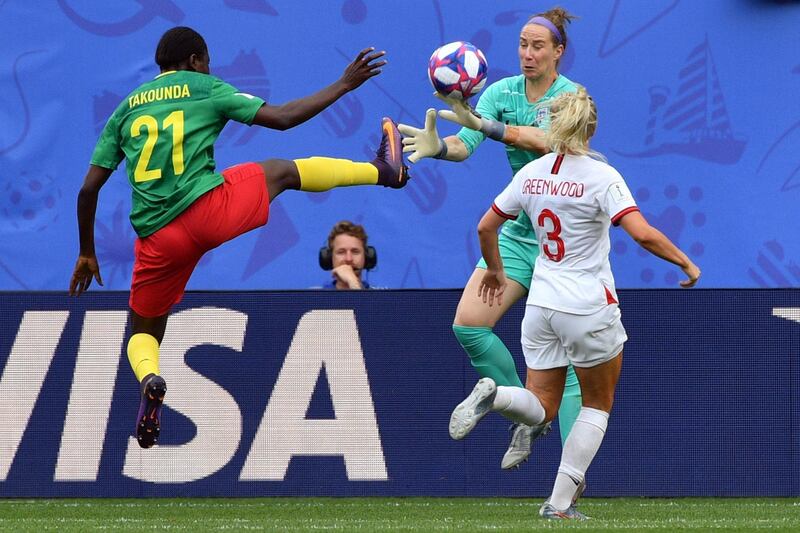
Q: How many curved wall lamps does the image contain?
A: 0